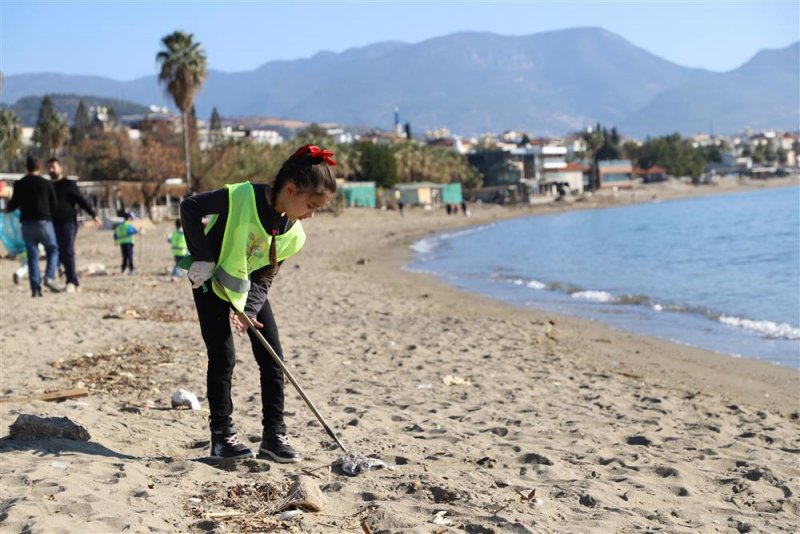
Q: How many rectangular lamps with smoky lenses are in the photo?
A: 0